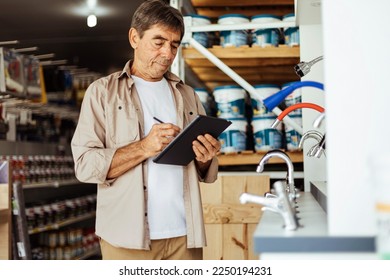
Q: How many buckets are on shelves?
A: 11